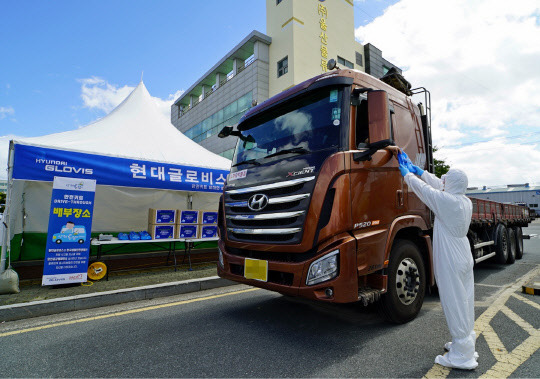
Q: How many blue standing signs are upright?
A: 1